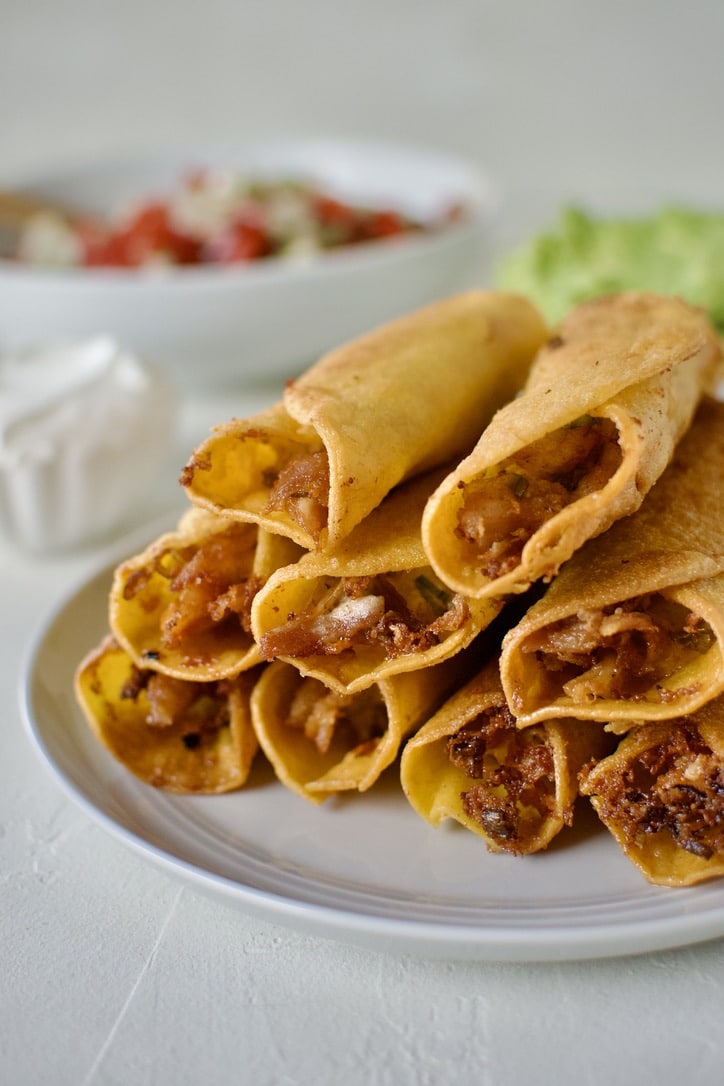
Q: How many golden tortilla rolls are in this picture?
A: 9